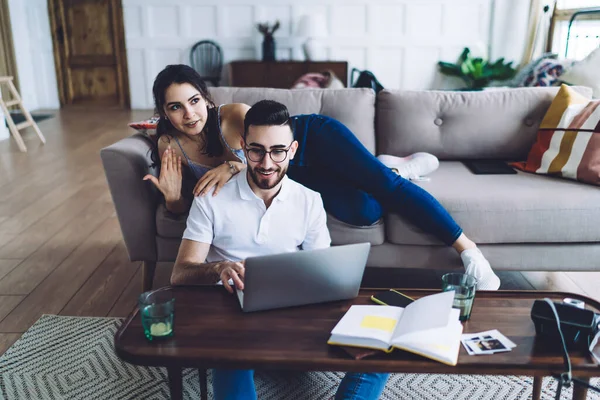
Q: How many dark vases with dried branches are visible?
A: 1